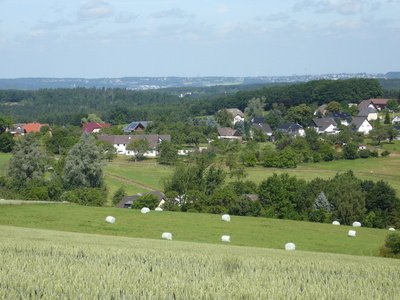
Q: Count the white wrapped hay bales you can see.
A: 11